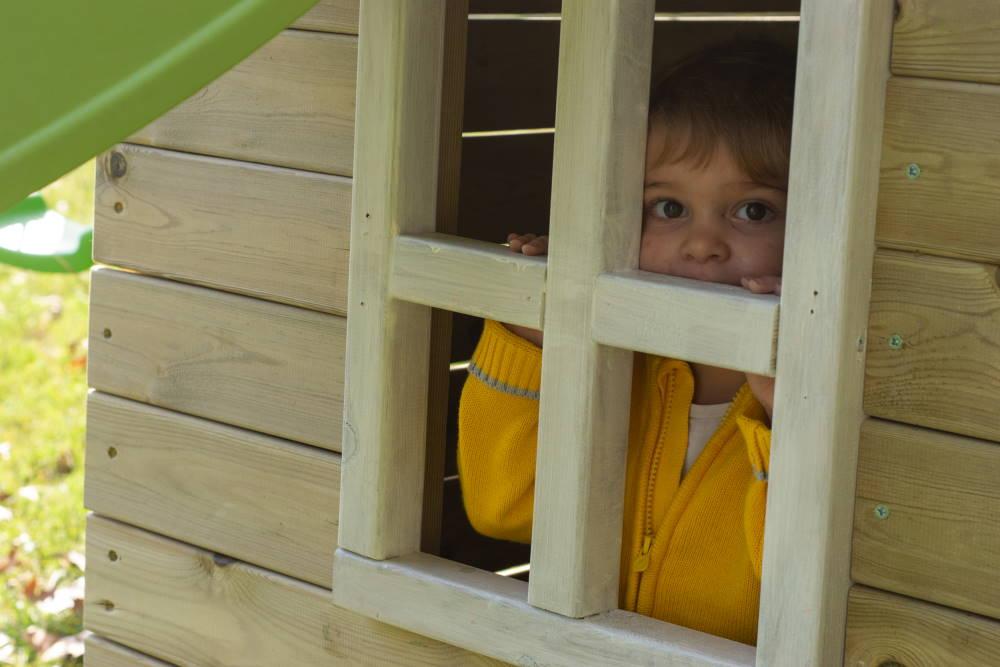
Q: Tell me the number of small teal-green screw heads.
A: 3